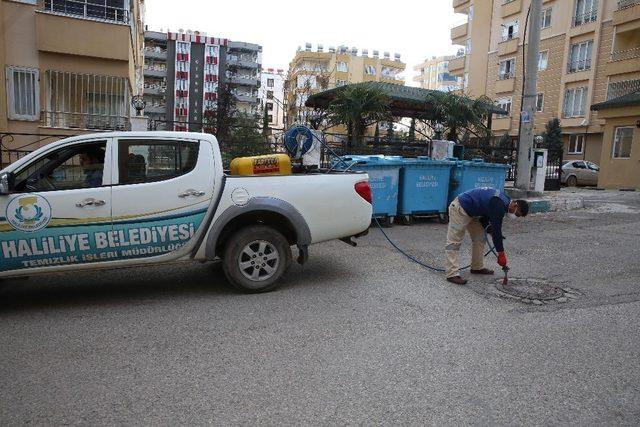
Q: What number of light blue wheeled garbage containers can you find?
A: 3